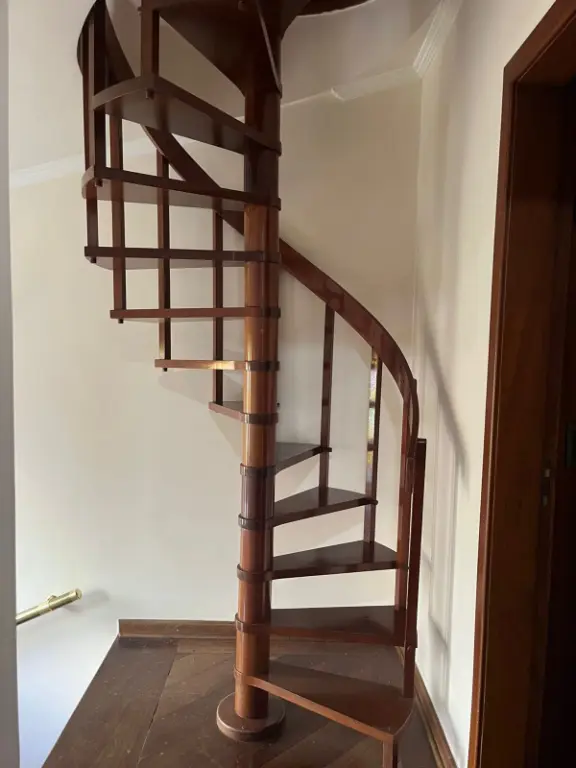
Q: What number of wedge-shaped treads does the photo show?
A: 12